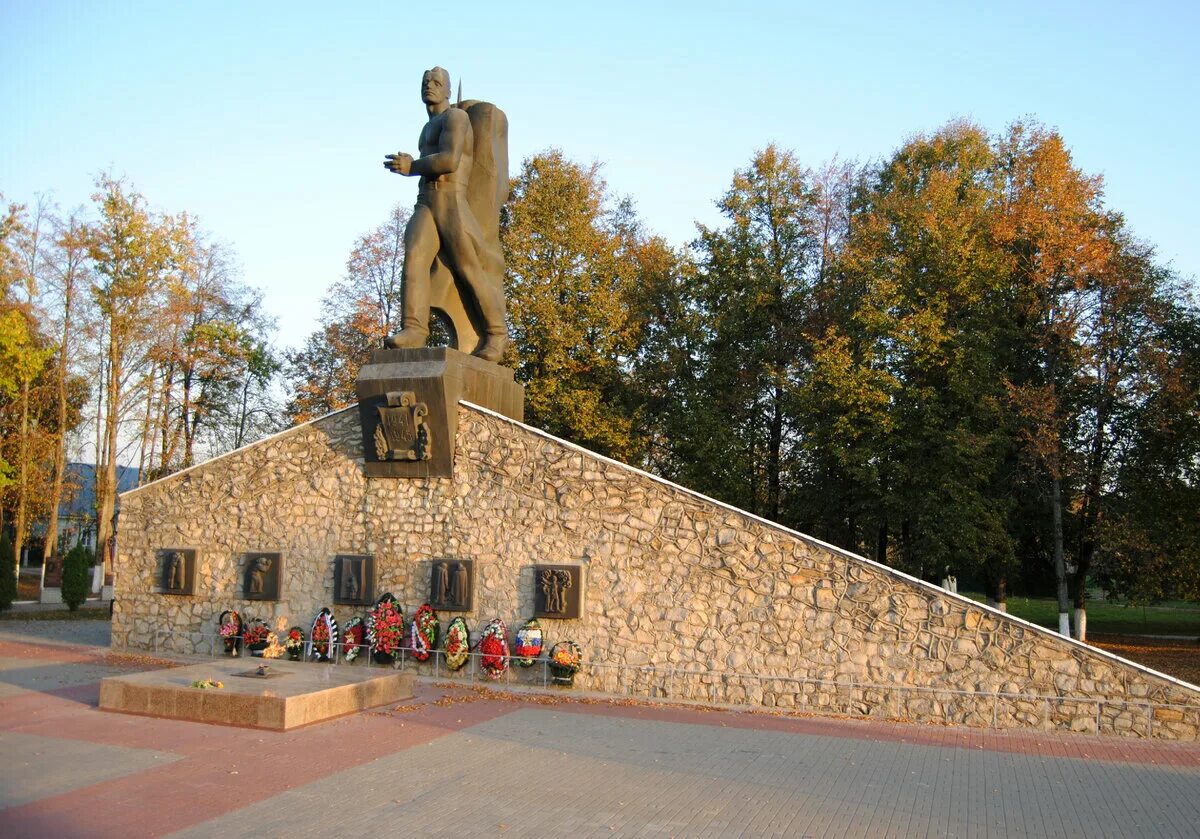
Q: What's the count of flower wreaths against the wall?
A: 11